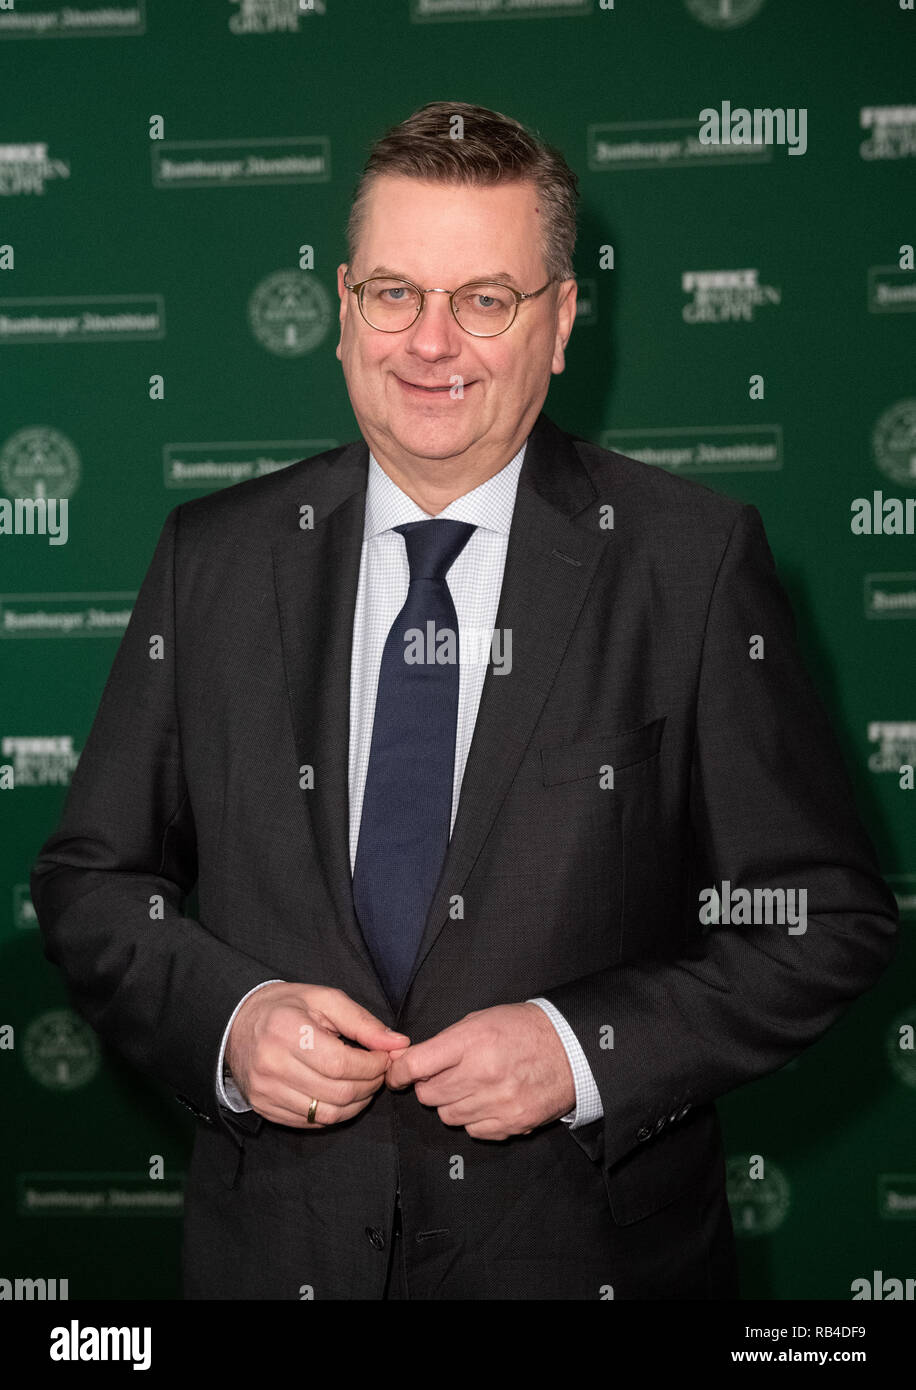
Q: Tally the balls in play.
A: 0